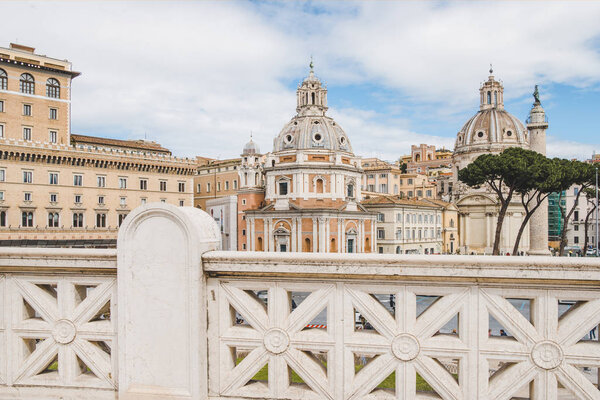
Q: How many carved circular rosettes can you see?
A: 4